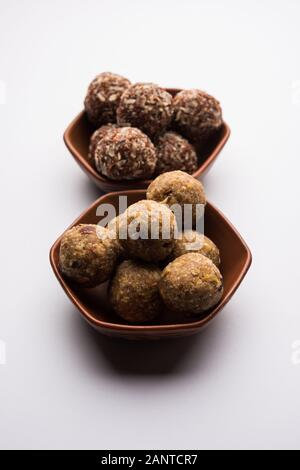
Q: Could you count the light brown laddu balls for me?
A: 7